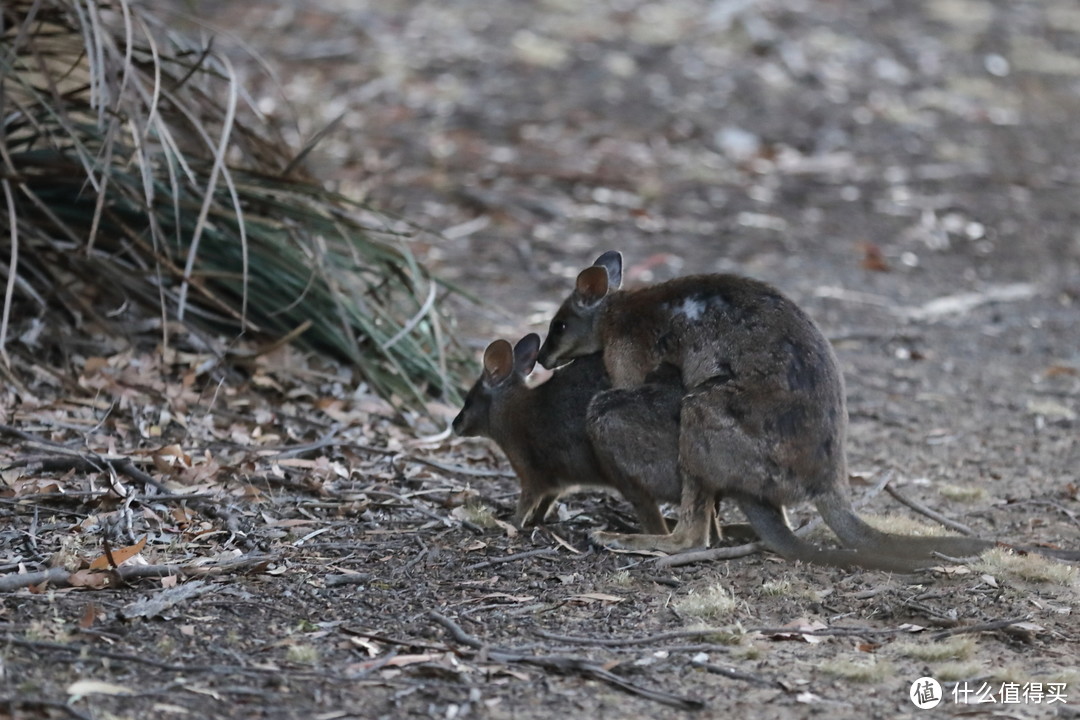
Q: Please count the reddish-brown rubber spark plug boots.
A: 0